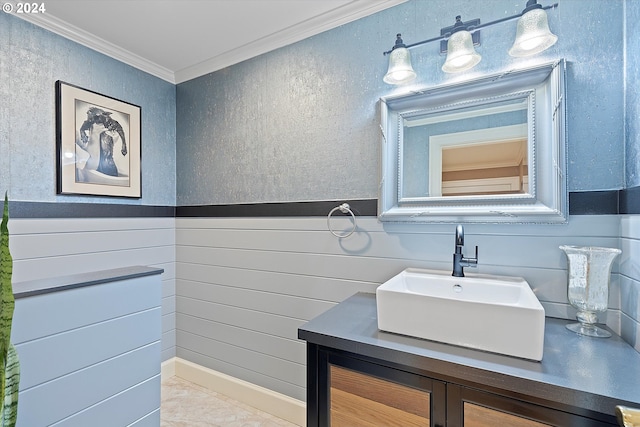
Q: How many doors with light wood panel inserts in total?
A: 2